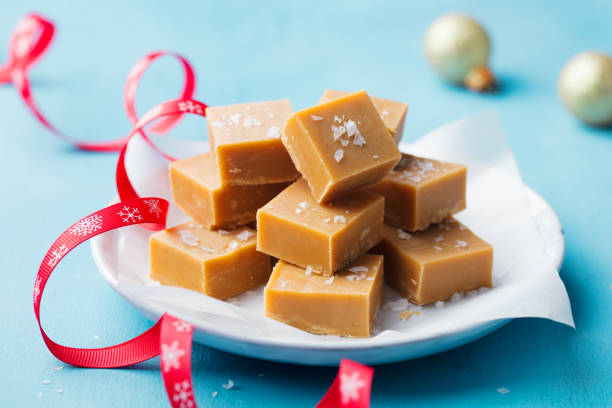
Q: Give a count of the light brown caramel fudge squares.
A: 9